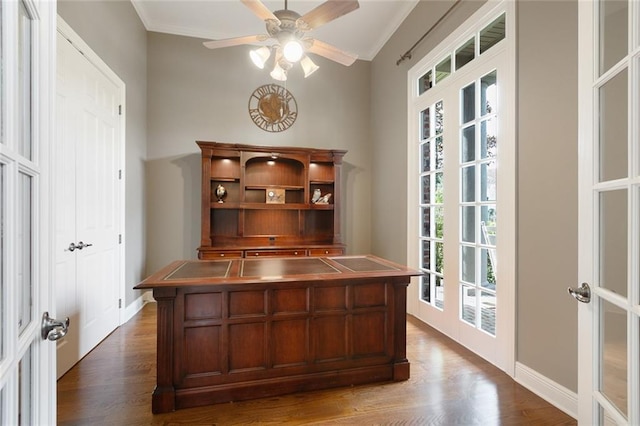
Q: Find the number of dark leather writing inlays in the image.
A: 3